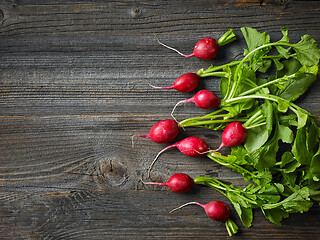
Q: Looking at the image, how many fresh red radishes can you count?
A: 8